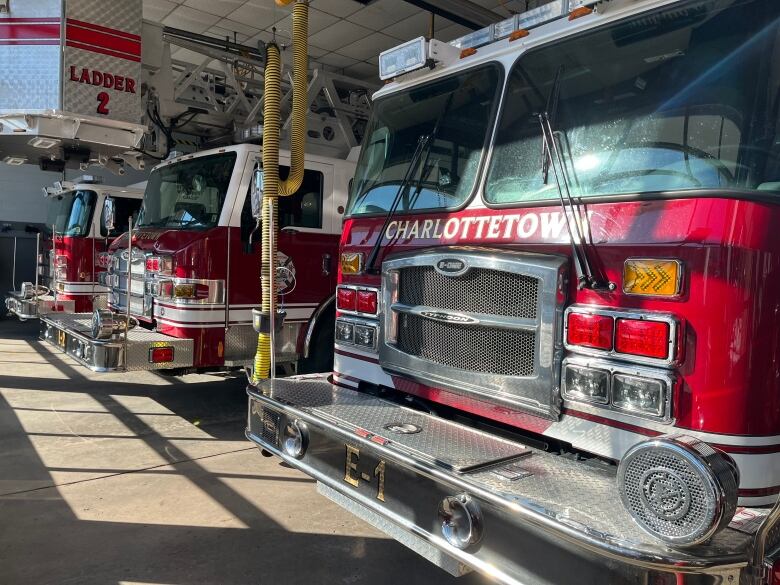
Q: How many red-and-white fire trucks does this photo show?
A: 3